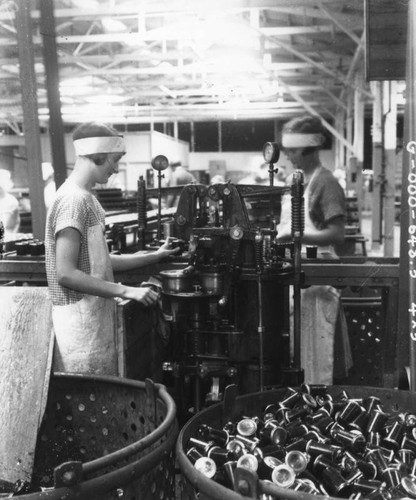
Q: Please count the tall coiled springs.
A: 2